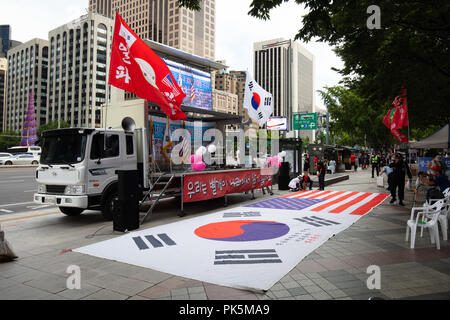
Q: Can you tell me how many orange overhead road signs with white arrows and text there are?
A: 0